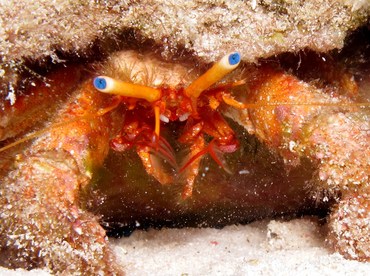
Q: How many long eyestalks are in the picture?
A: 2